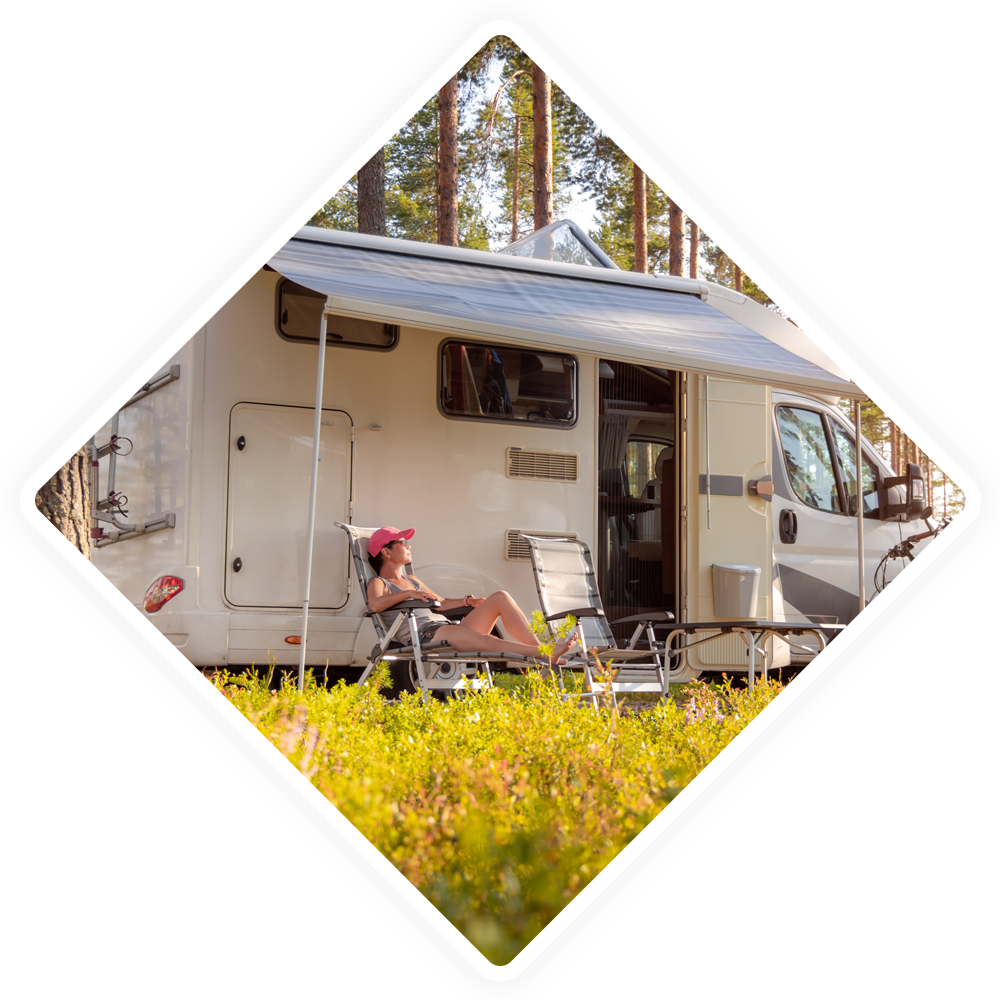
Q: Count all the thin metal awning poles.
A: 2